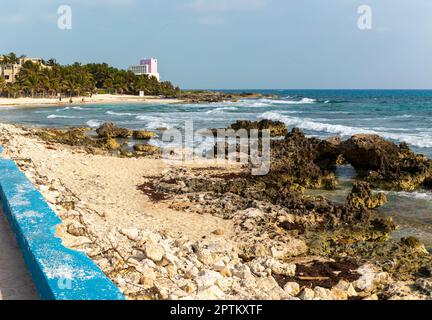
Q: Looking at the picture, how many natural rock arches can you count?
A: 1